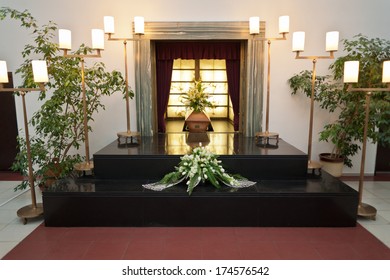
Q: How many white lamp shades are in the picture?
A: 12